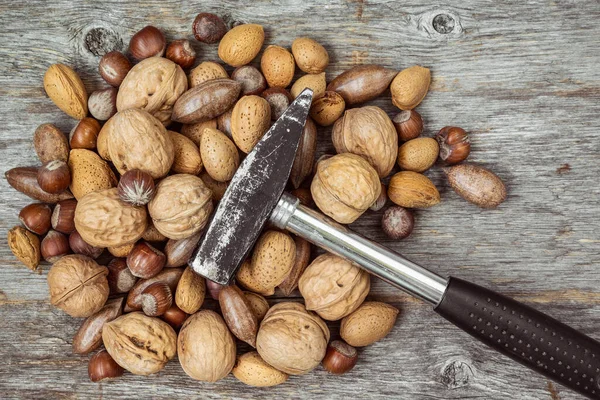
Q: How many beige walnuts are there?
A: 11